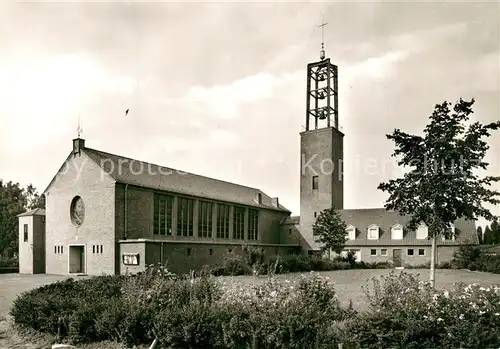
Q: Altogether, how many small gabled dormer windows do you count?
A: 5